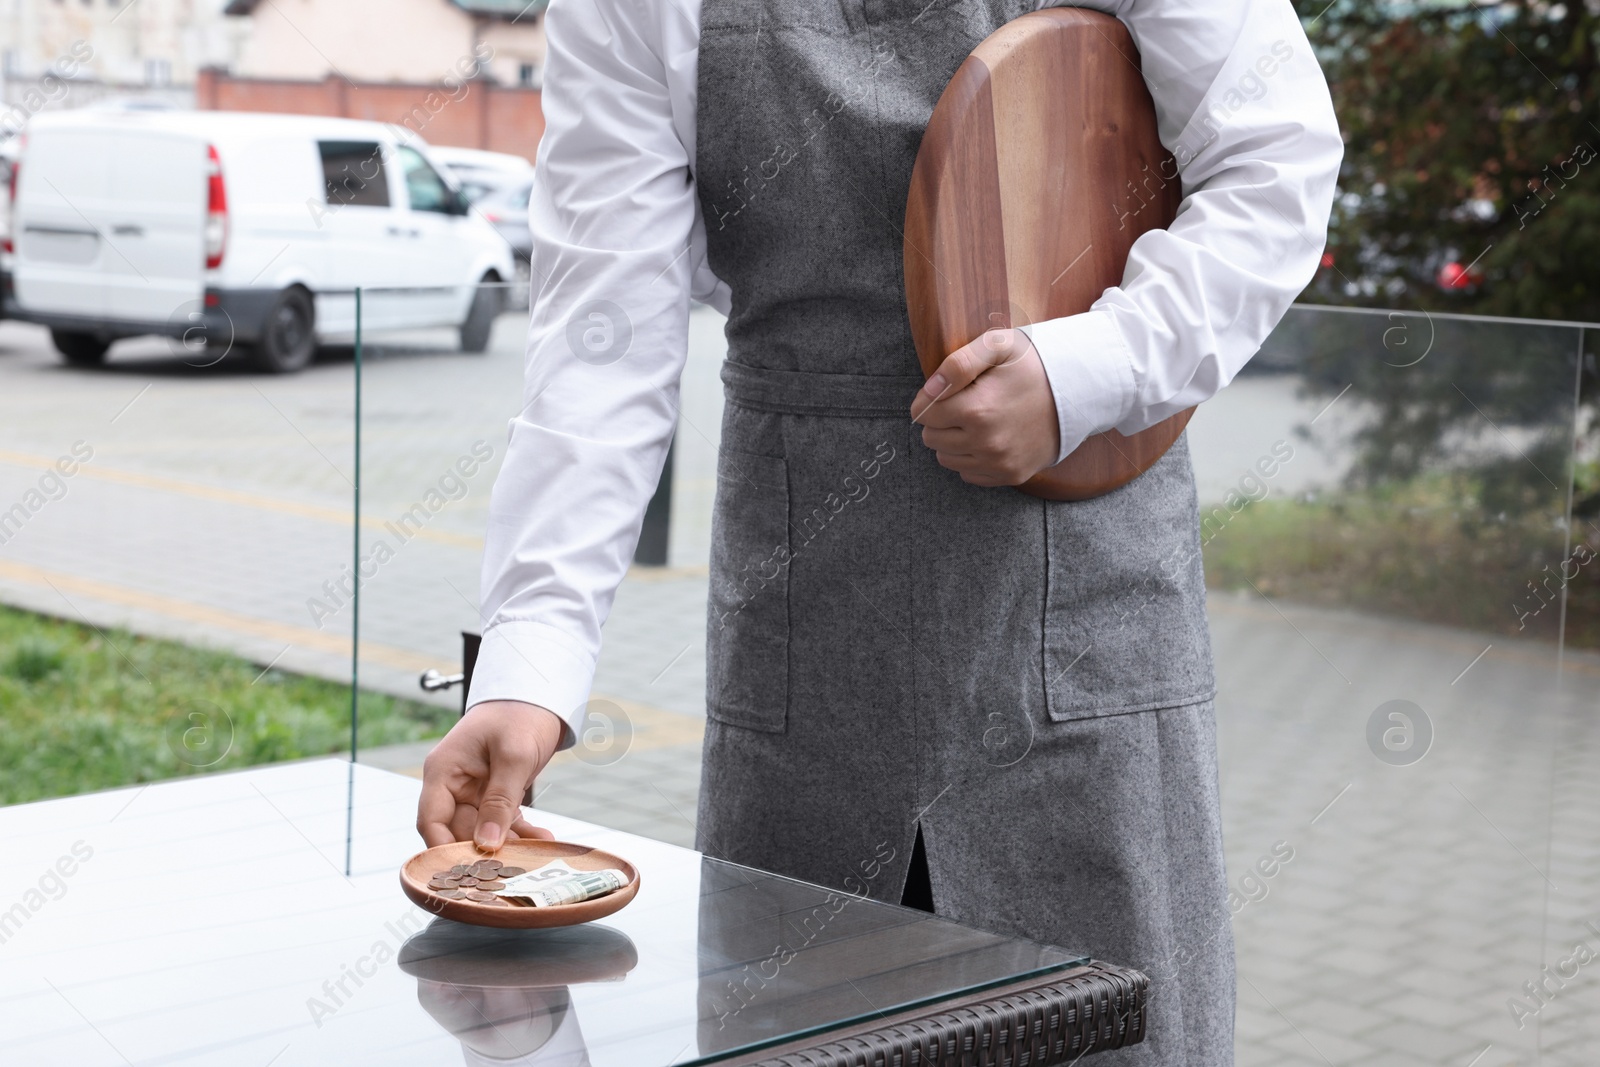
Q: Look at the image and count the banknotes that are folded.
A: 1